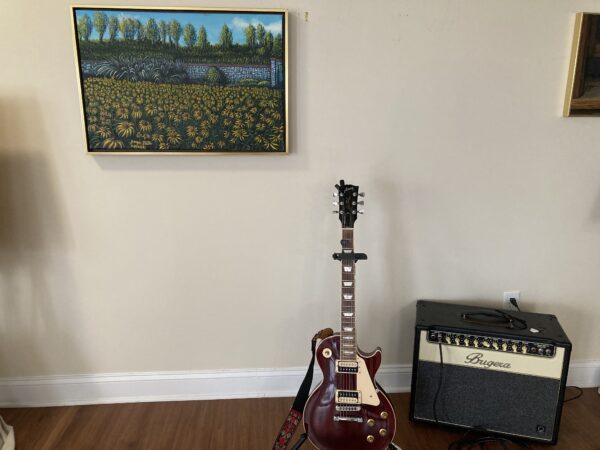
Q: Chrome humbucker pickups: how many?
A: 0